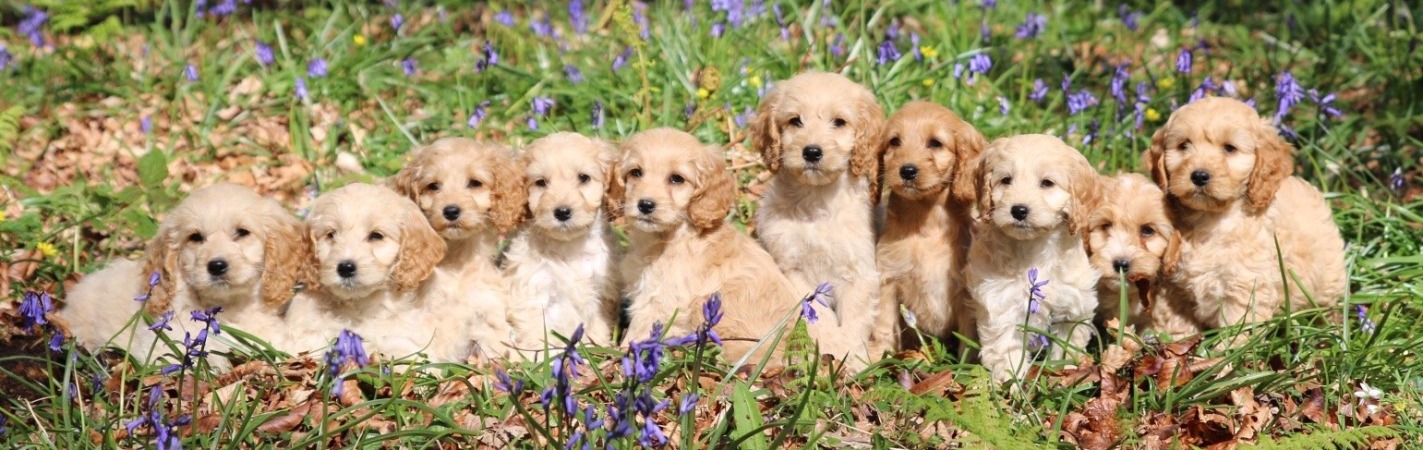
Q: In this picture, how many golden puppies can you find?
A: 10